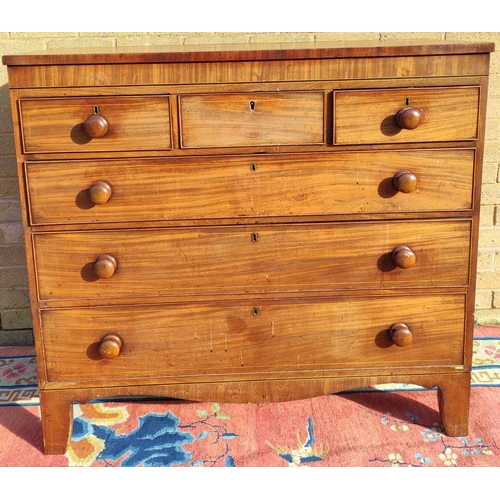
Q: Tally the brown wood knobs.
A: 8